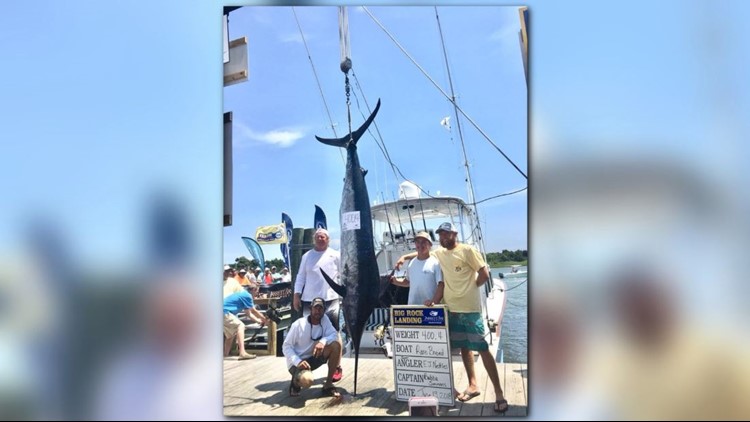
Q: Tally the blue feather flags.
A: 3